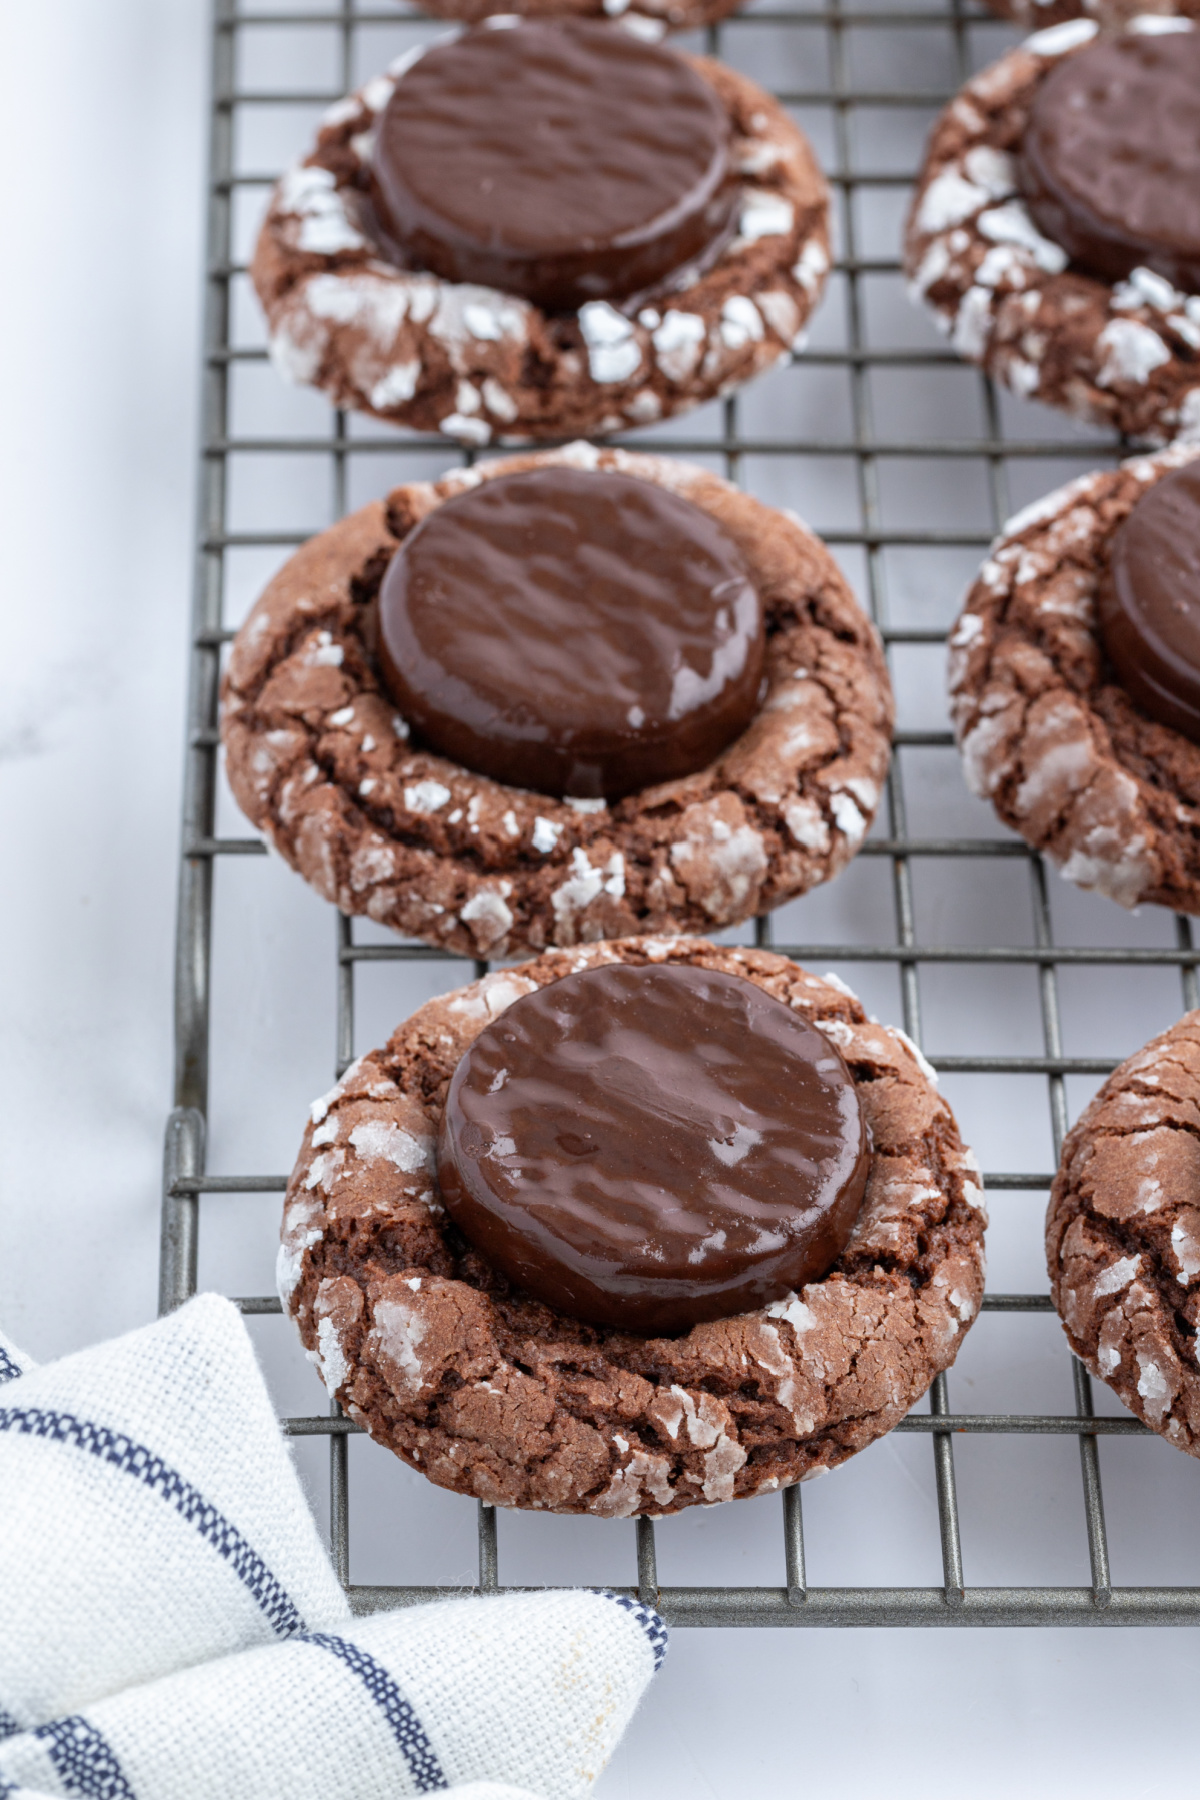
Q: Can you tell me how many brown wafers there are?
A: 5